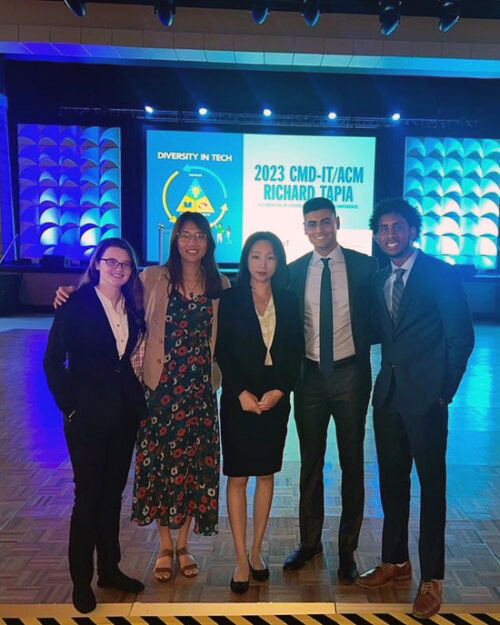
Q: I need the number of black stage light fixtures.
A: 6